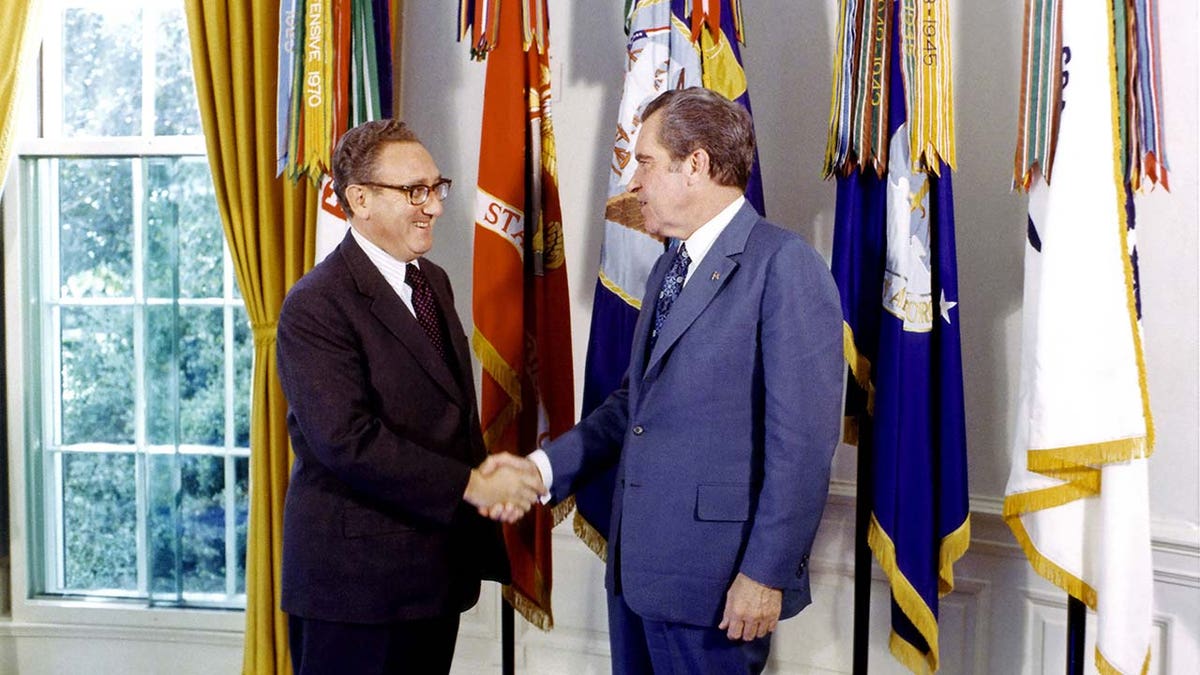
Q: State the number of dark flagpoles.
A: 3